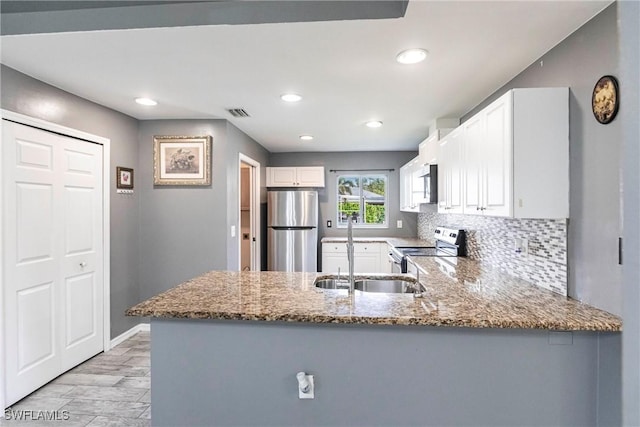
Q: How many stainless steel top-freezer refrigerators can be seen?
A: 1